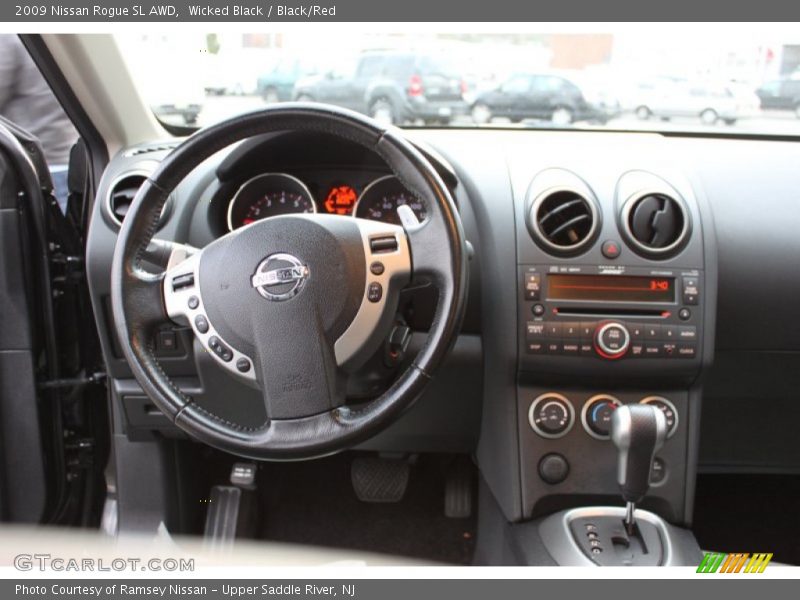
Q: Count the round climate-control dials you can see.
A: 3